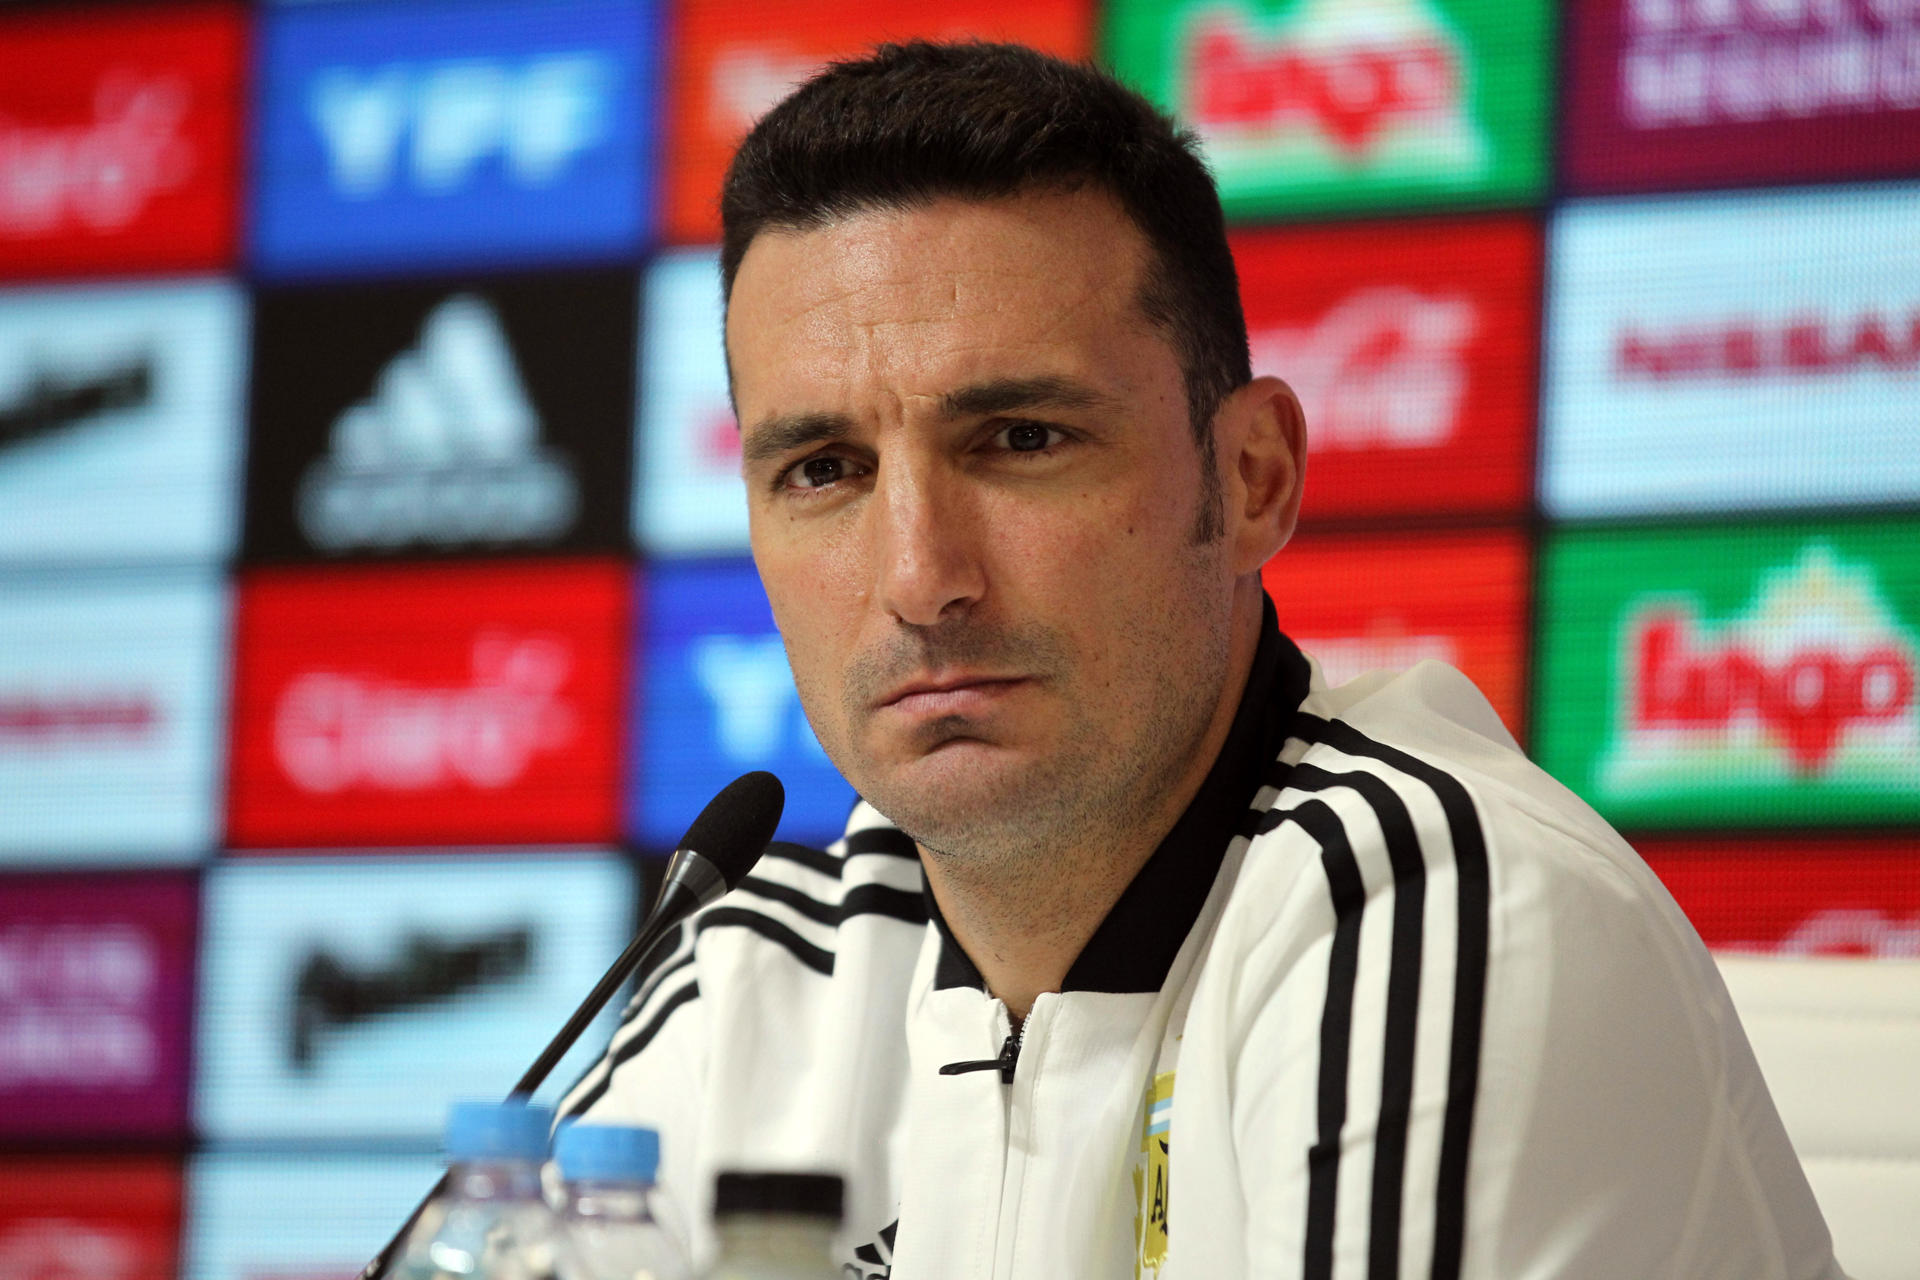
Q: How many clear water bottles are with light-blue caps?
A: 2